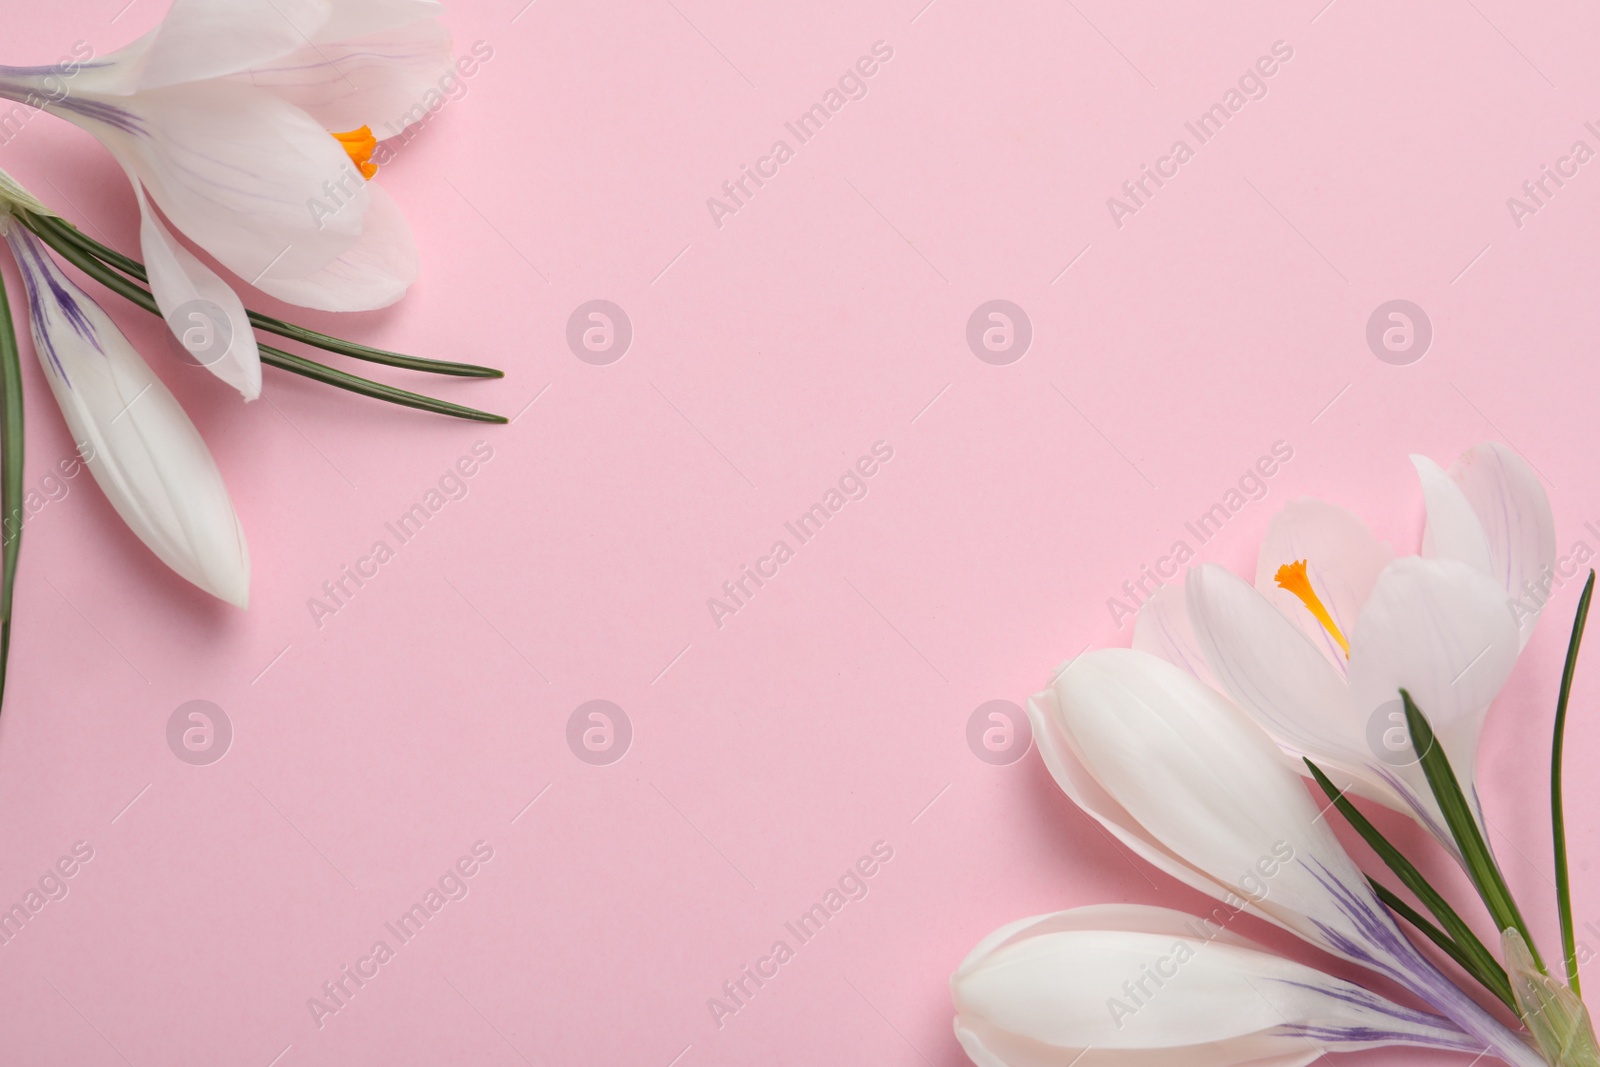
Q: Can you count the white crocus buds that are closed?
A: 3